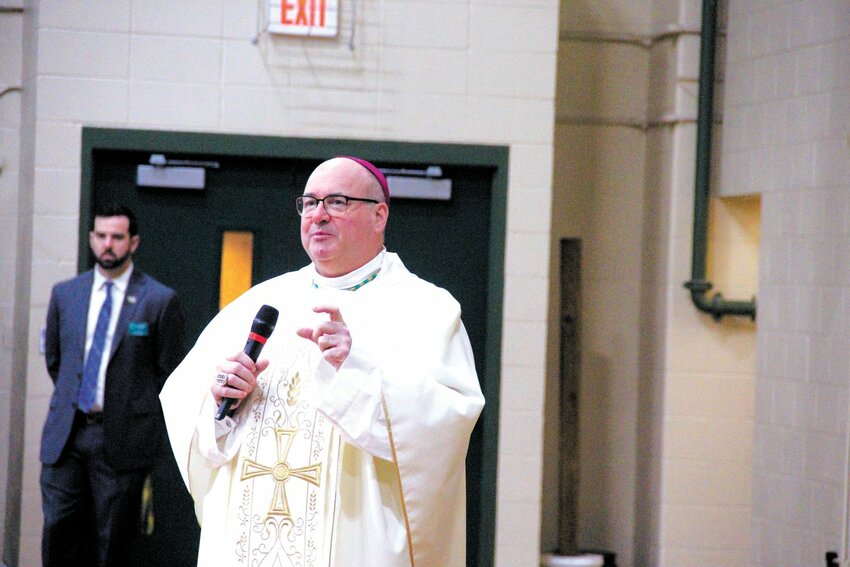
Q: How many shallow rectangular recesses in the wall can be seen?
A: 1